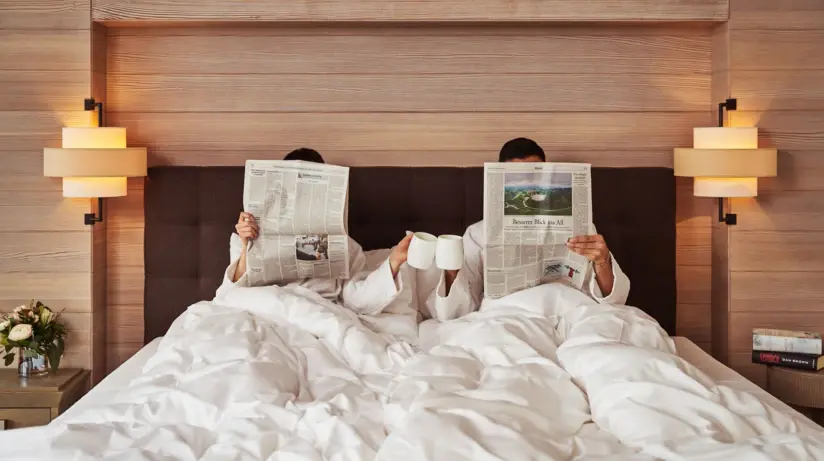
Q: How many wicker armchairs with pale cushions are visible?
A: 0